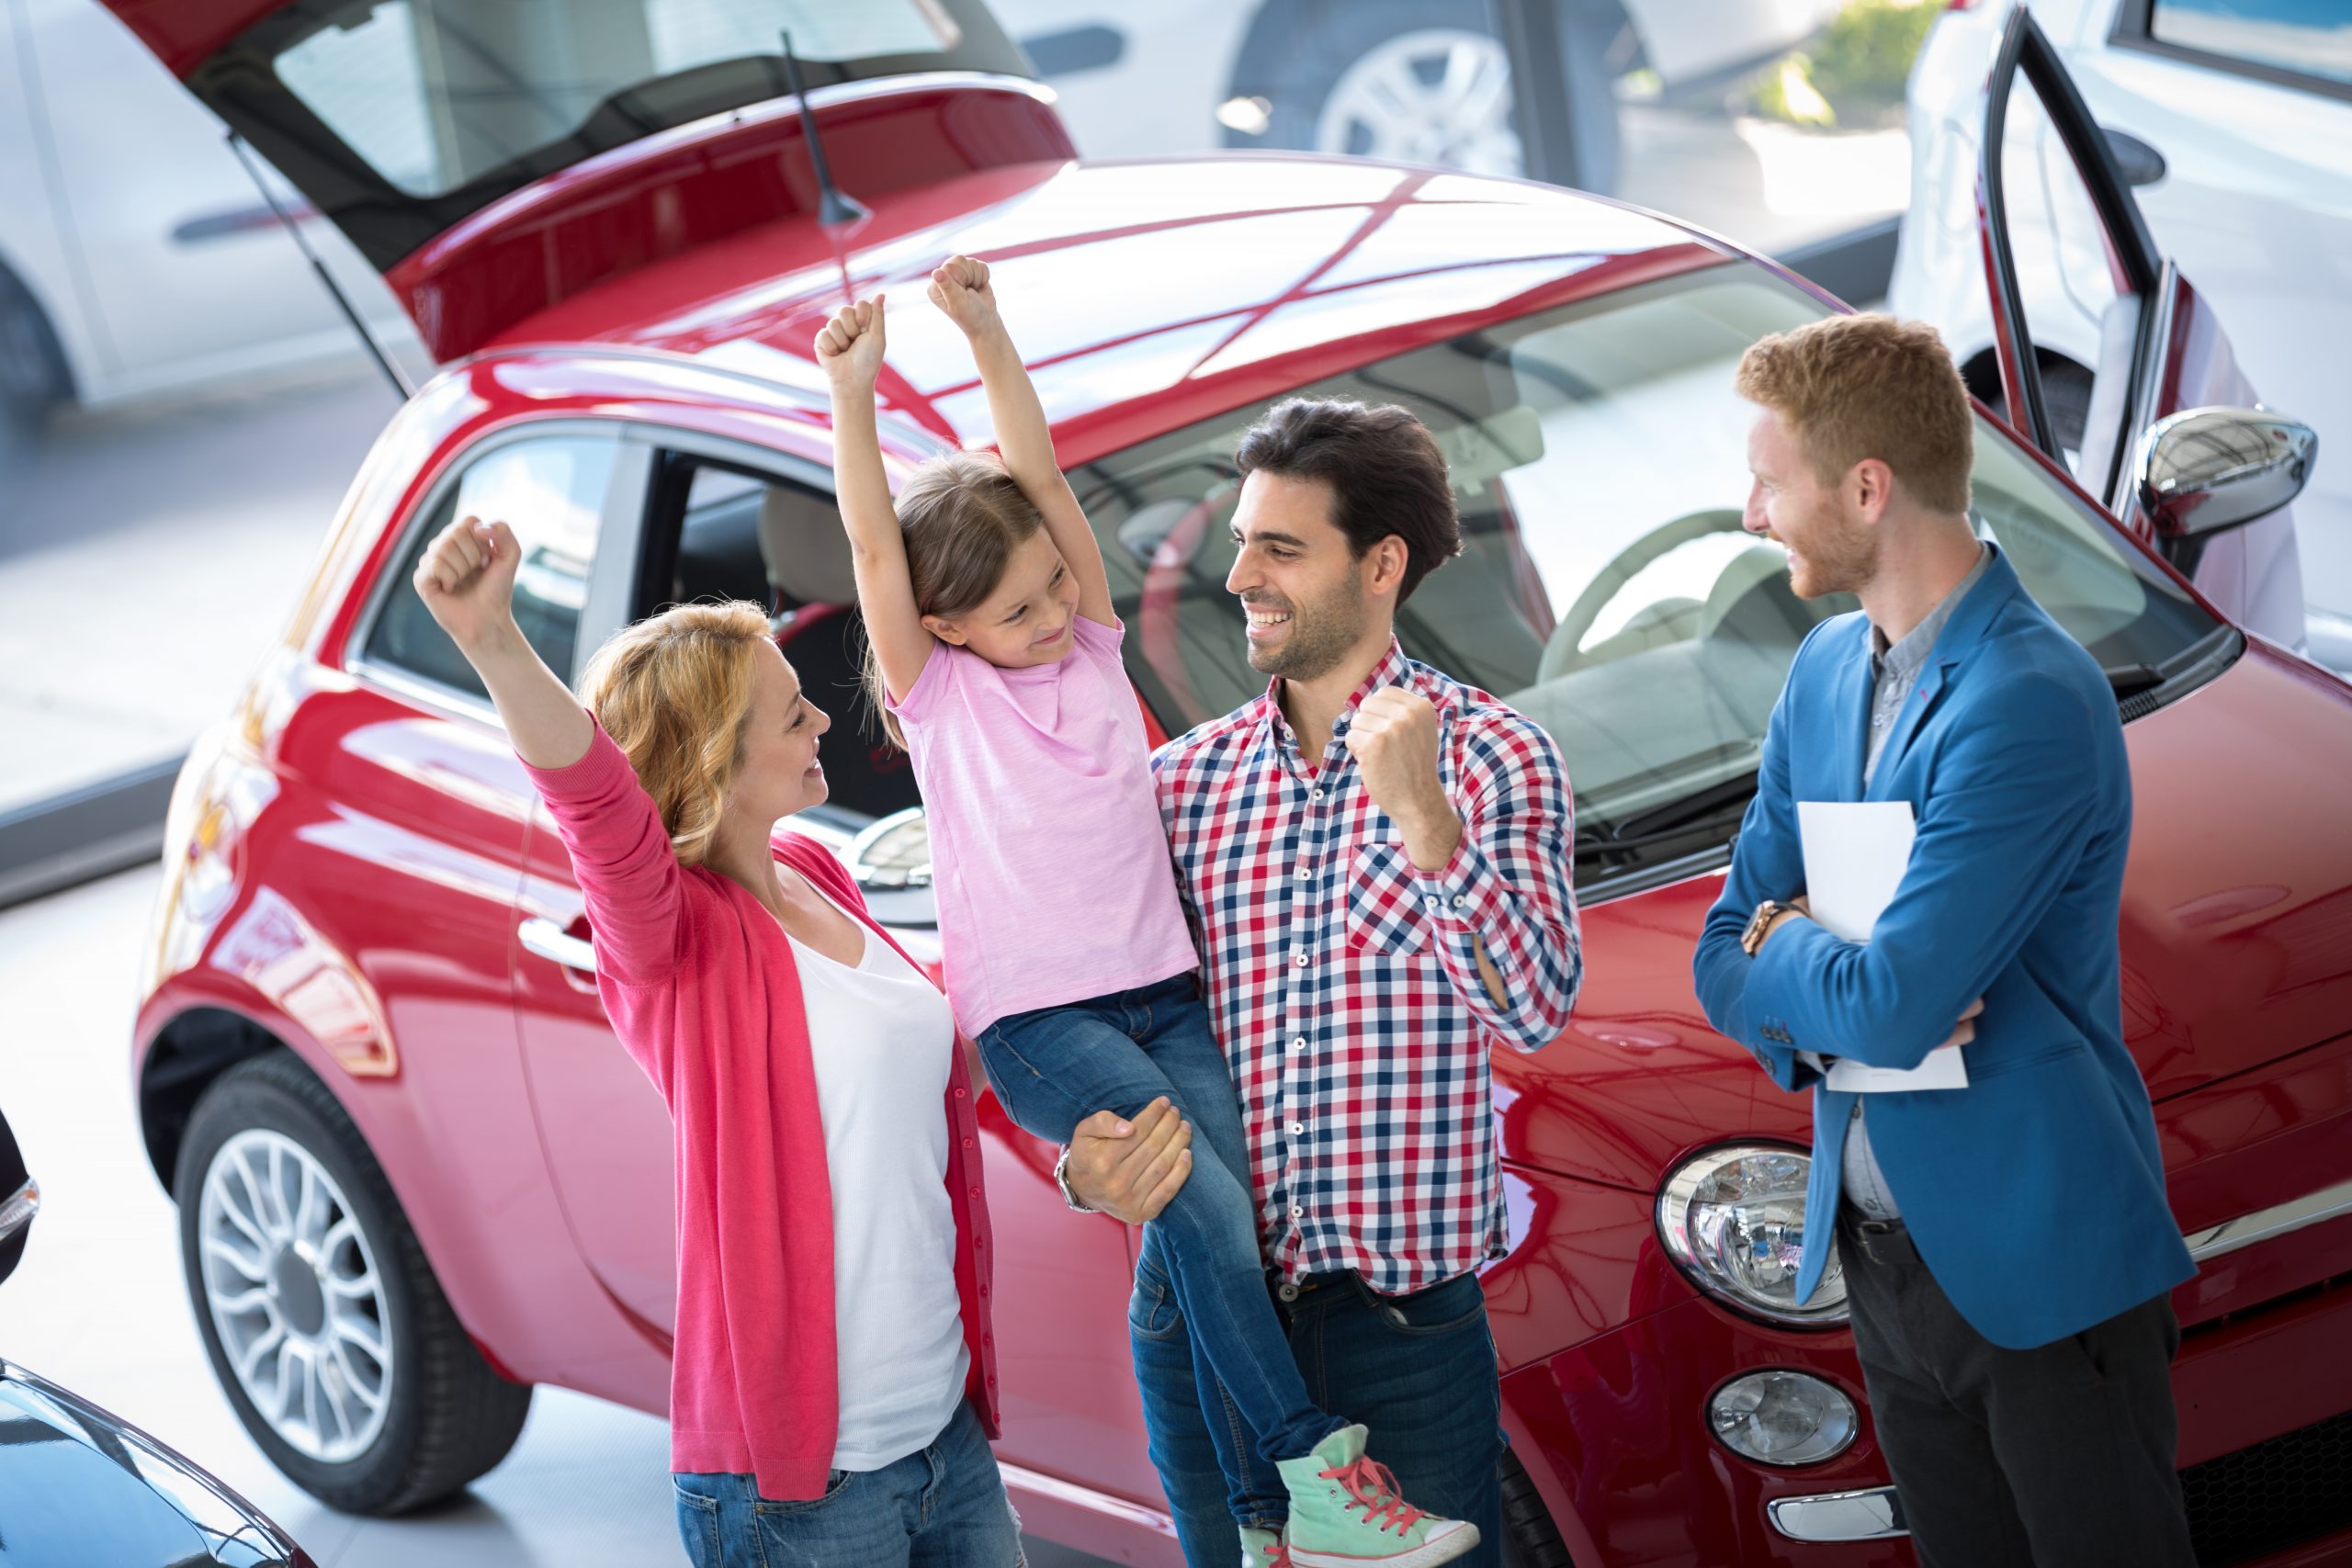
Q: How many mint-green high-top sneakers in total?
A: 2